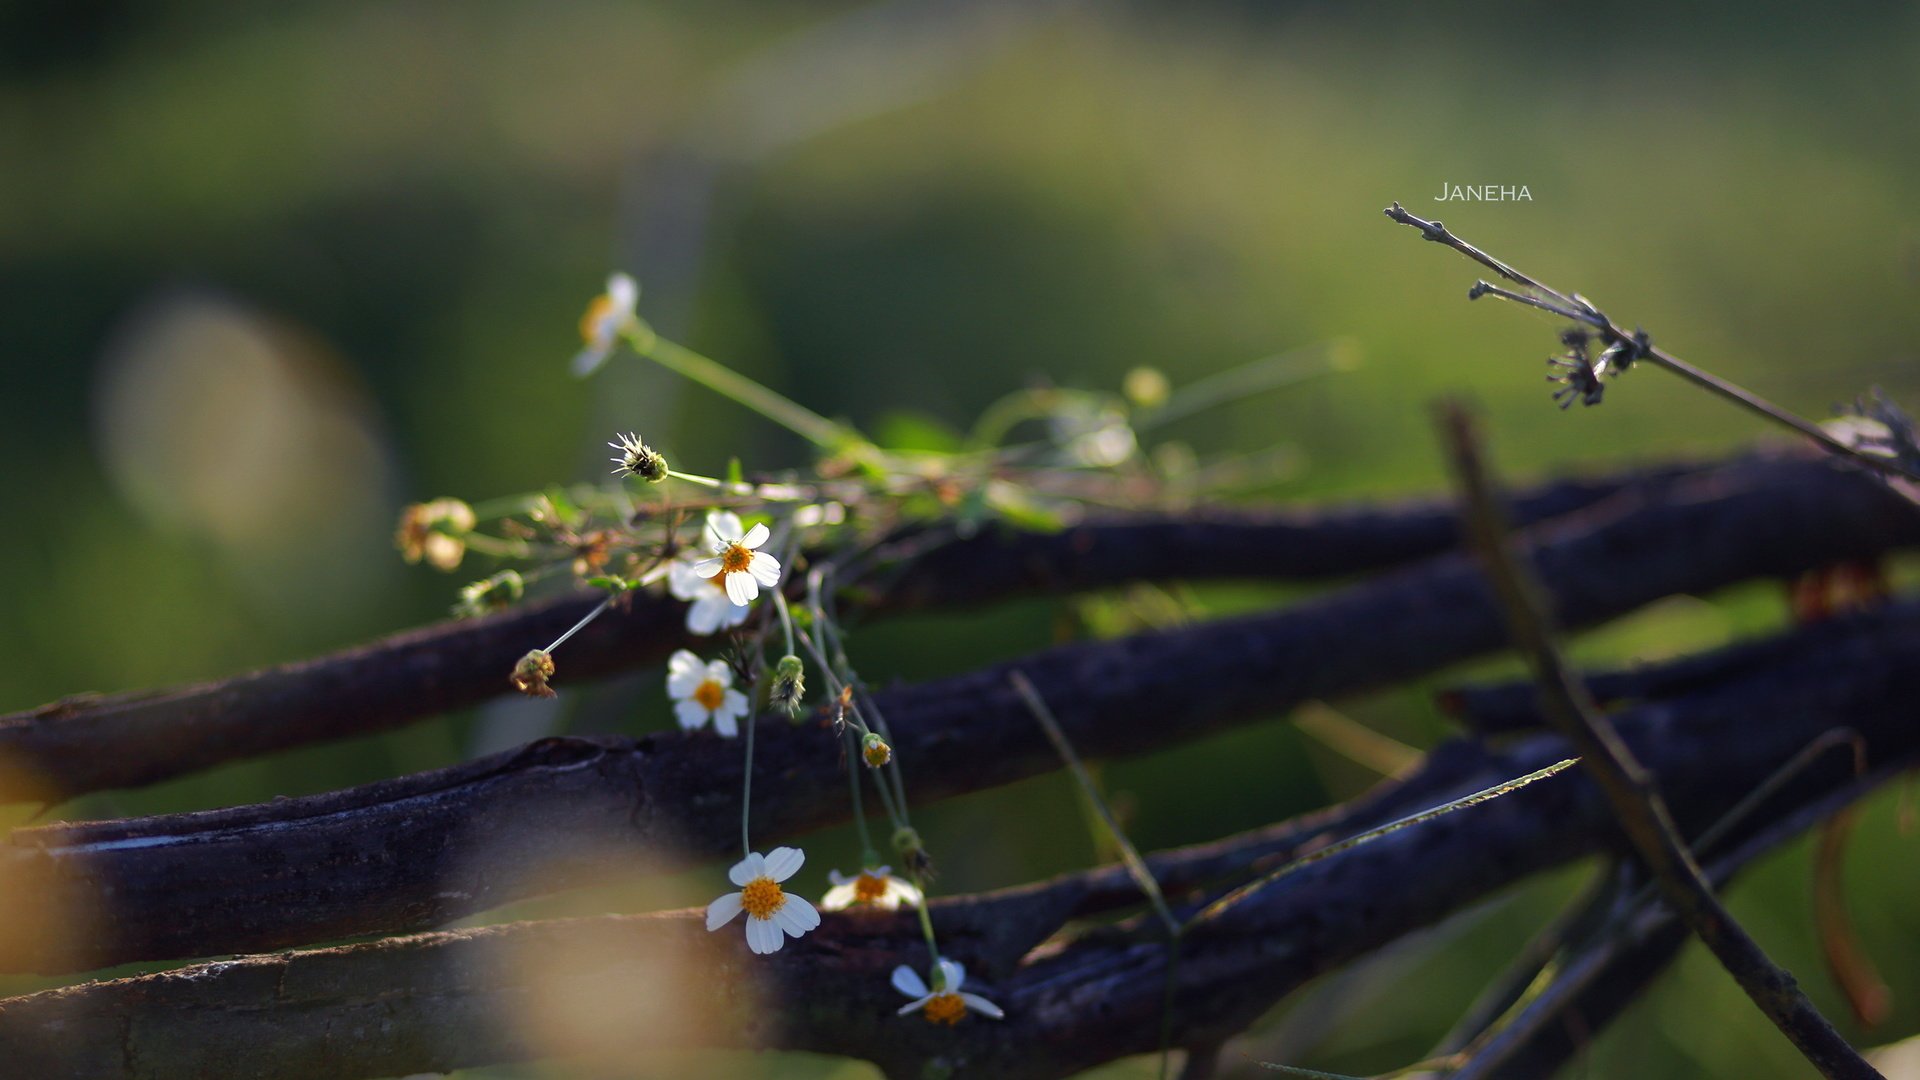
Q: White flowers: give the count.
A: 7